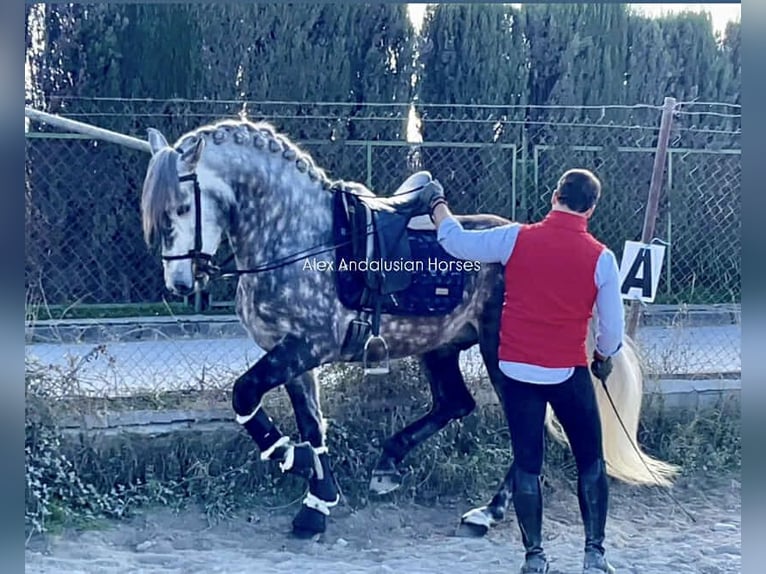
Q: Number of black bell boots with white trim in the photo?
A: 2